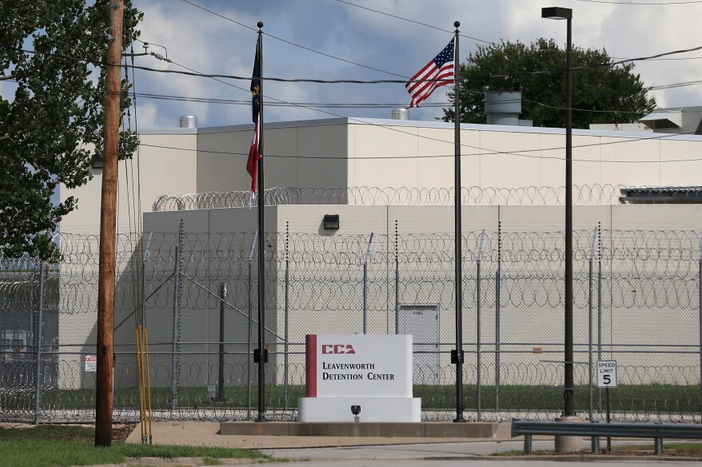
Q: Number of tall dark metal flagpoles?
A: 2